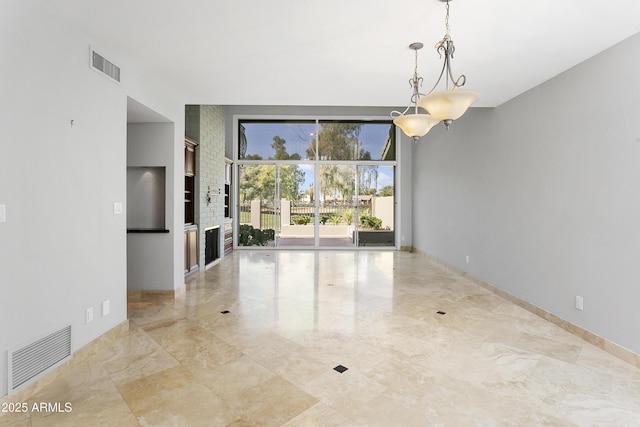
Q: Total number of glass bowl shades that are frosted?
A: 2